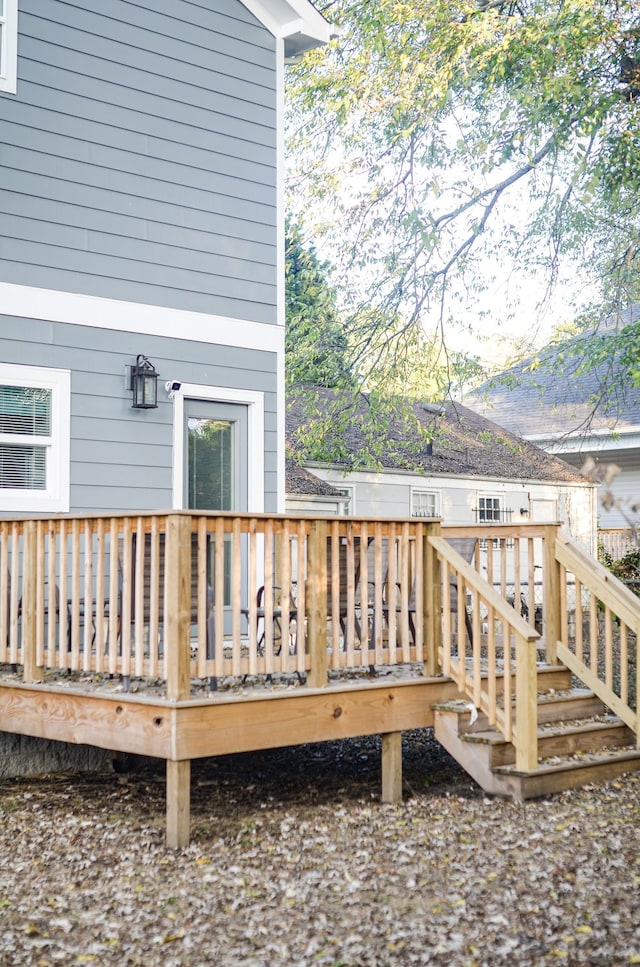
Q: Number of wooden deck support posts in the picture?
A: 2